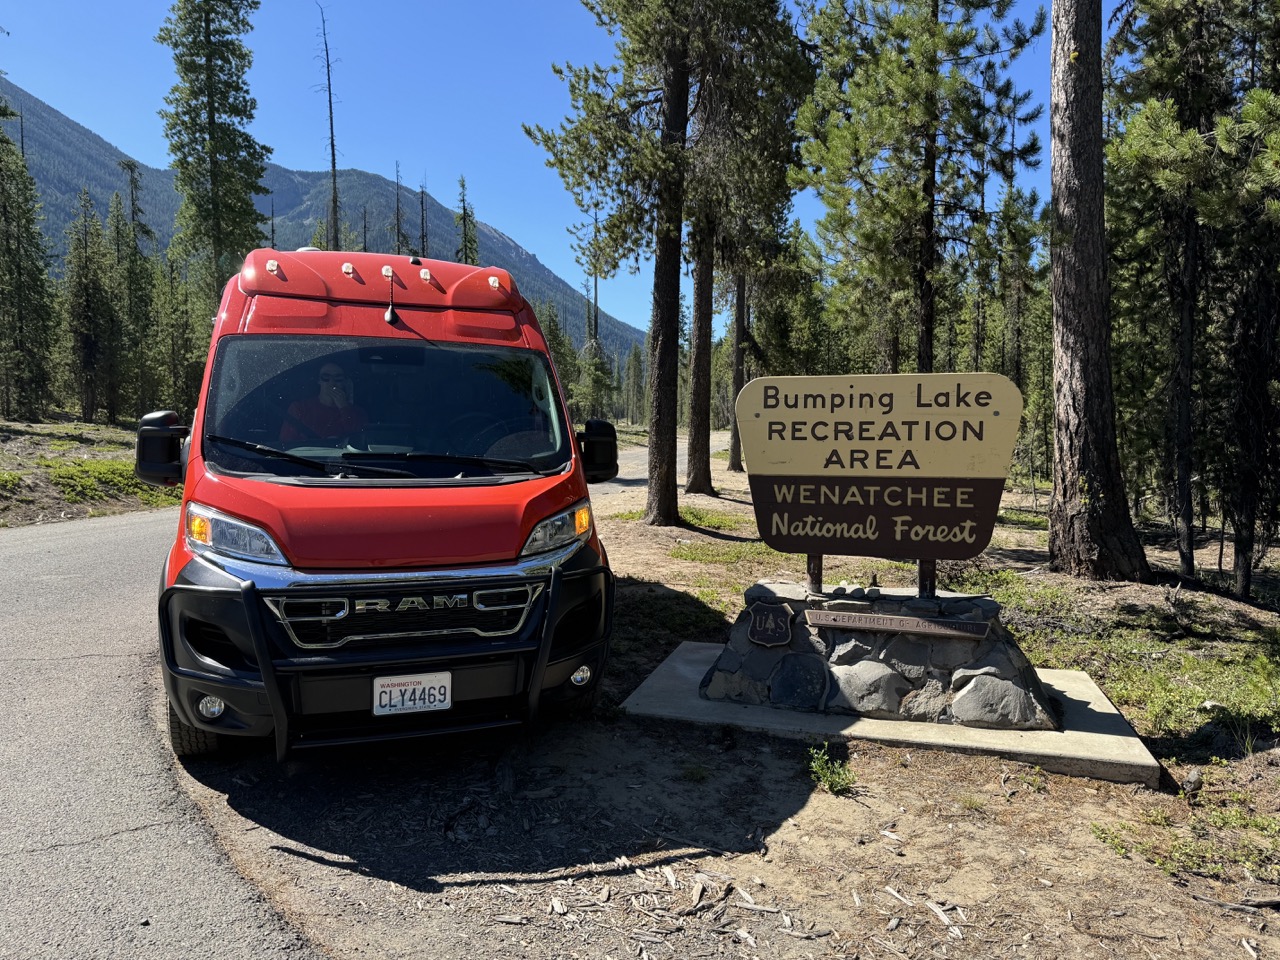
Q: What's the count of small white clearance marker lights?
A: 5